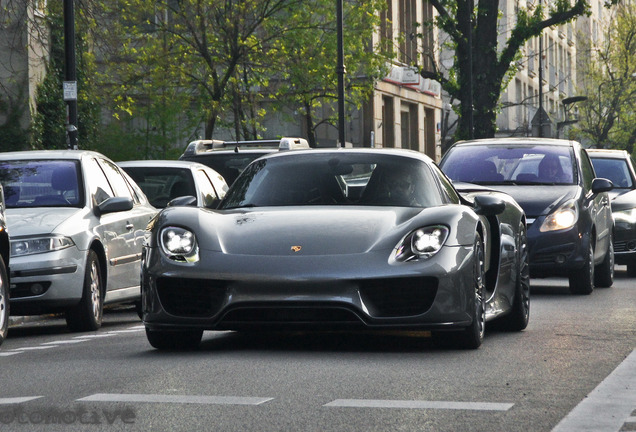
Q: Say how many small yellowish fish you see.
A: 0